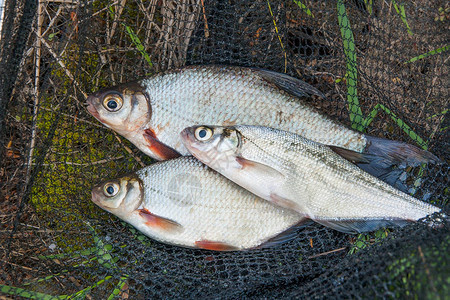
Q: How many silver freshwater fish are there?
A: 3